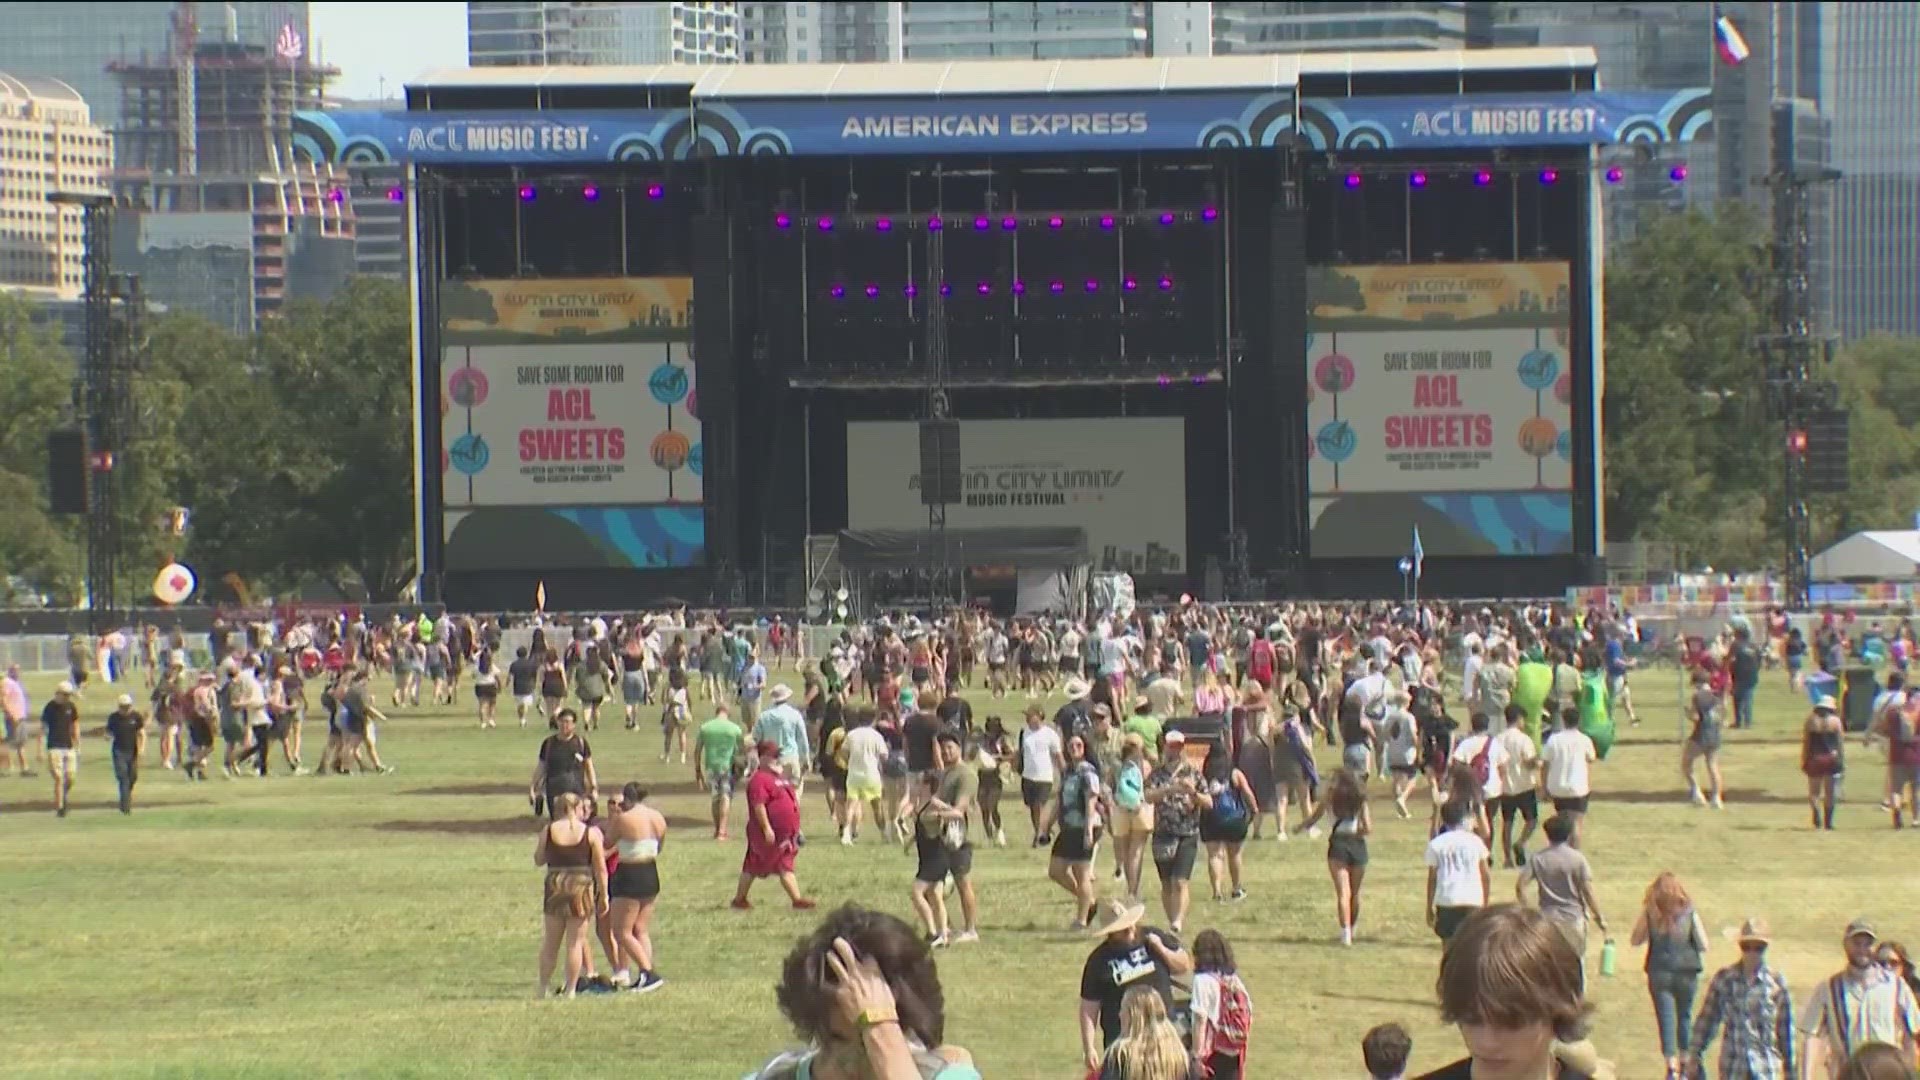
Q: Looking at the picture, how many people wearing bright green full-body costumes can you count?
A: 2